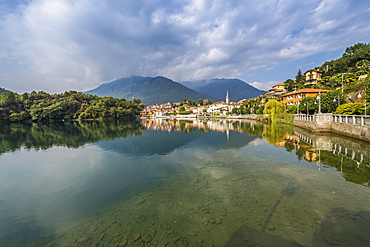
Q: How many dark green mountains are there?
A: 2